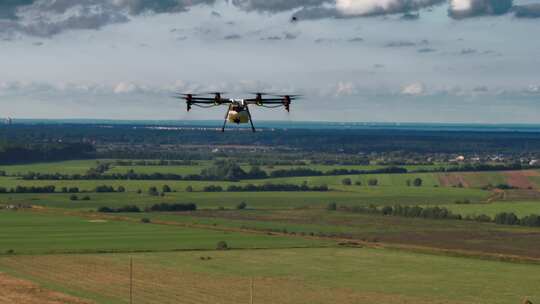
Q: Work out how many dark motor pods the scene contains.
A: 4